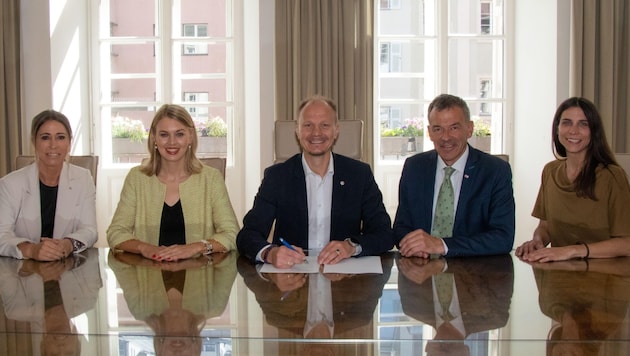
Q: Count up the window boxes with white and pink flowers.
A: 2